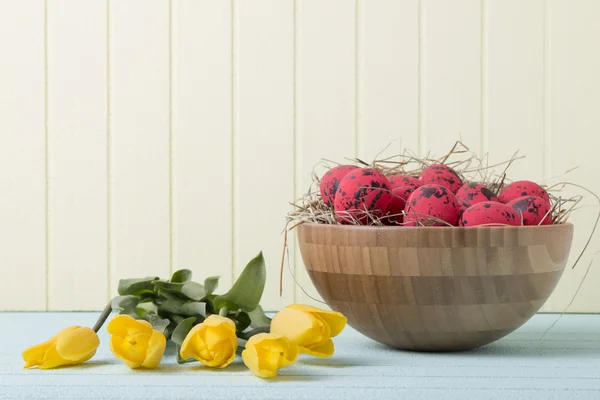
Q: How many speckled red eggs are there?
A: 10